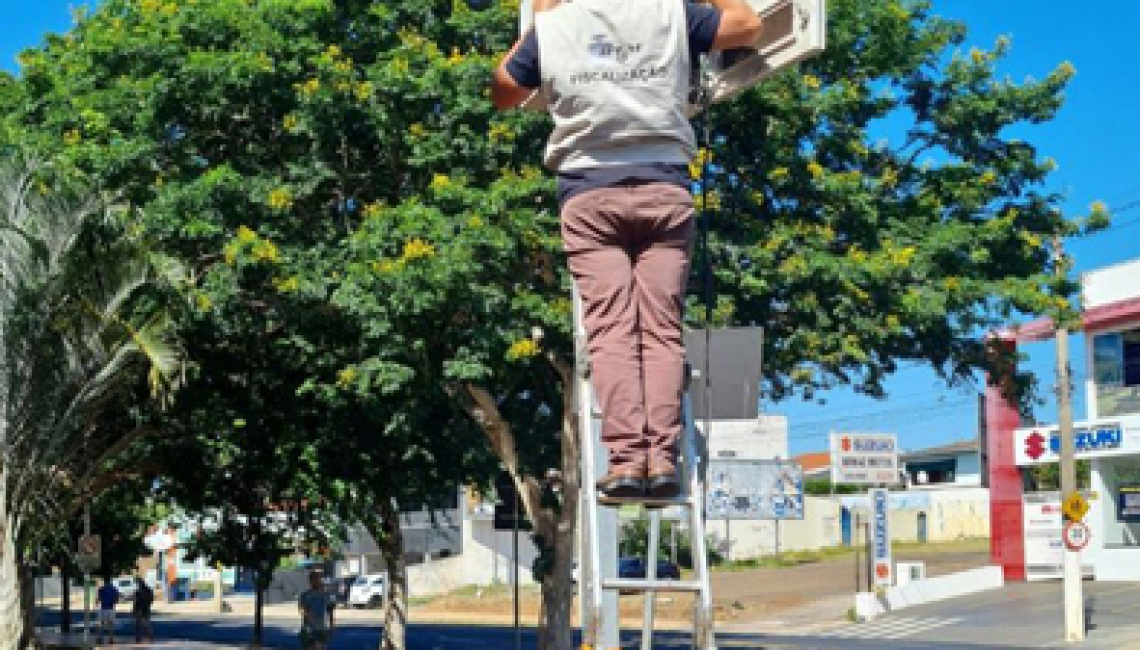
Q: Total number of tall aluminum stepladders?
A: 1